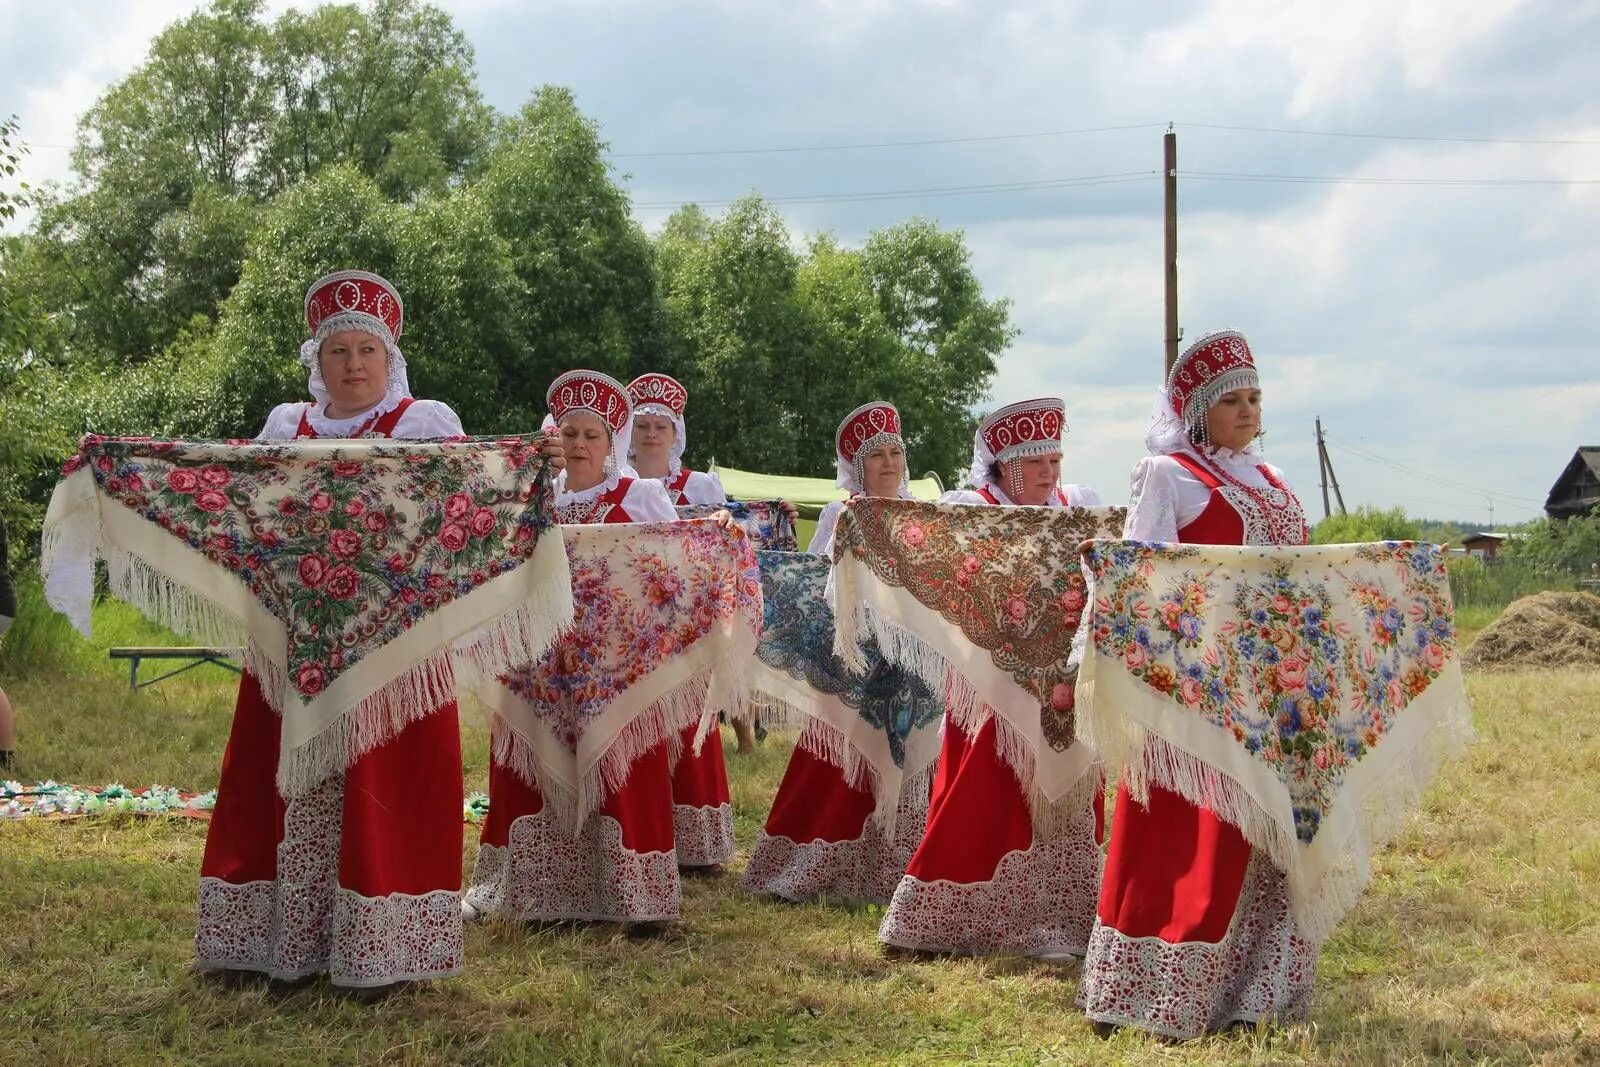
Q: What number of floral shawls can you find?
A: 6